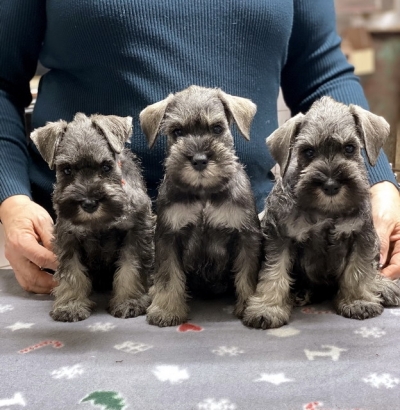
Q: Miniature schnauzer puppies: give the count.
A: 3